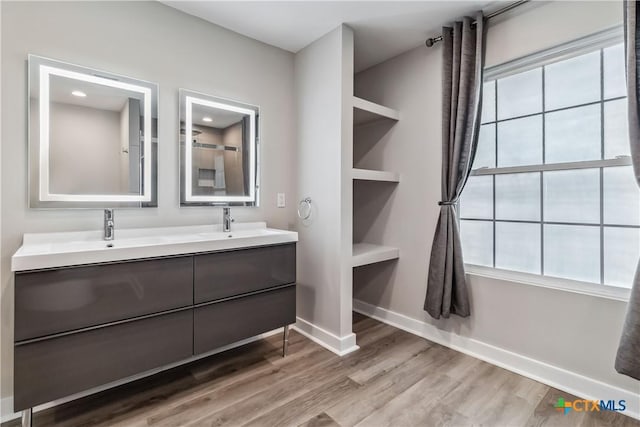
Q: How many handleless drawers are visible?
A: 4